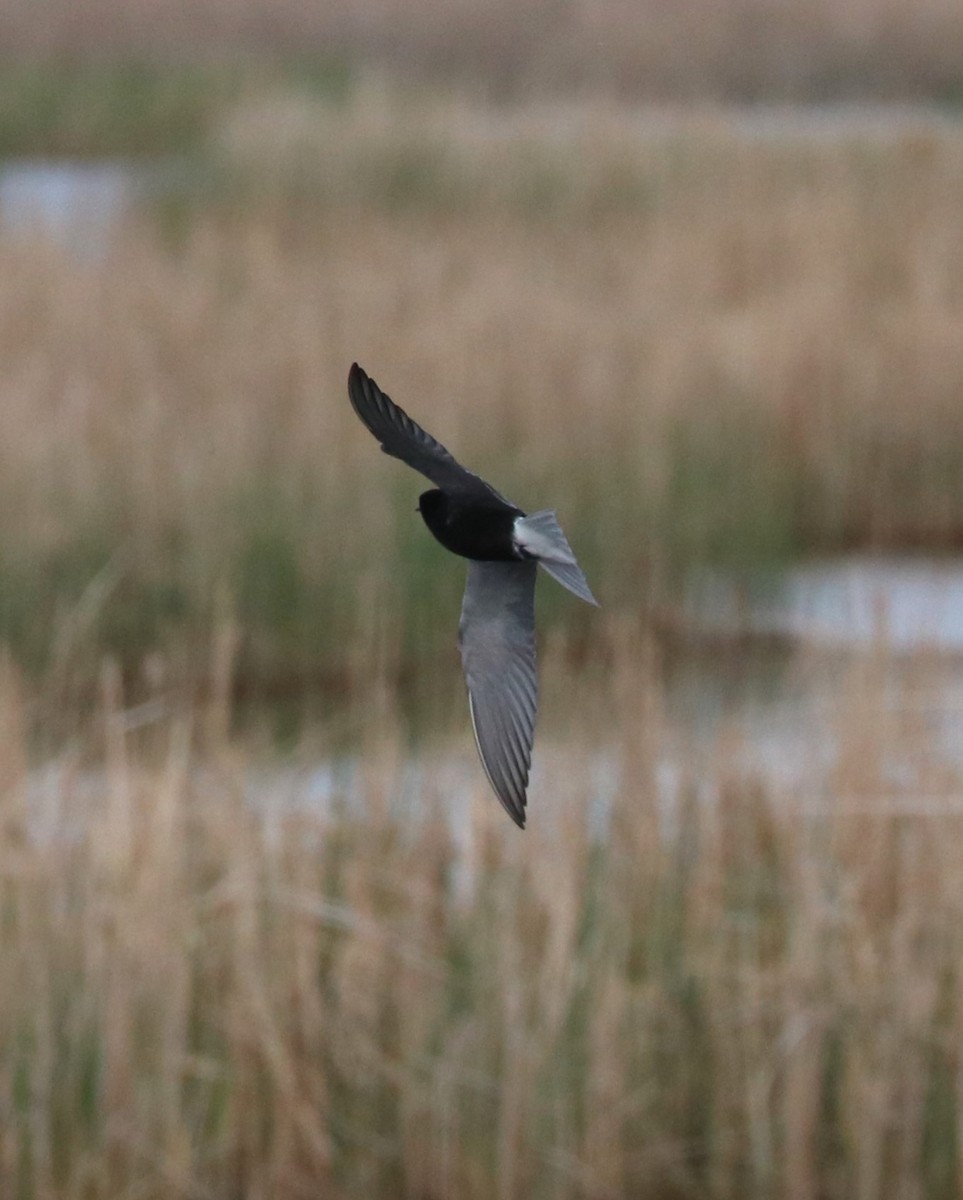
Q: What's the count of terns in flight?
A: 1